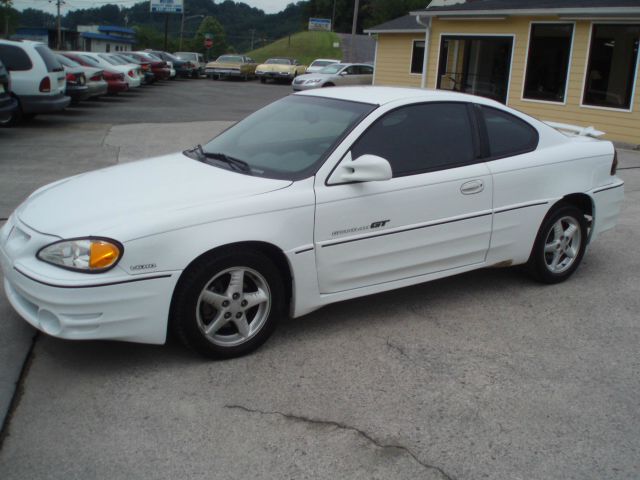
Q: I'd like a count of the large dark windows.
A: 3